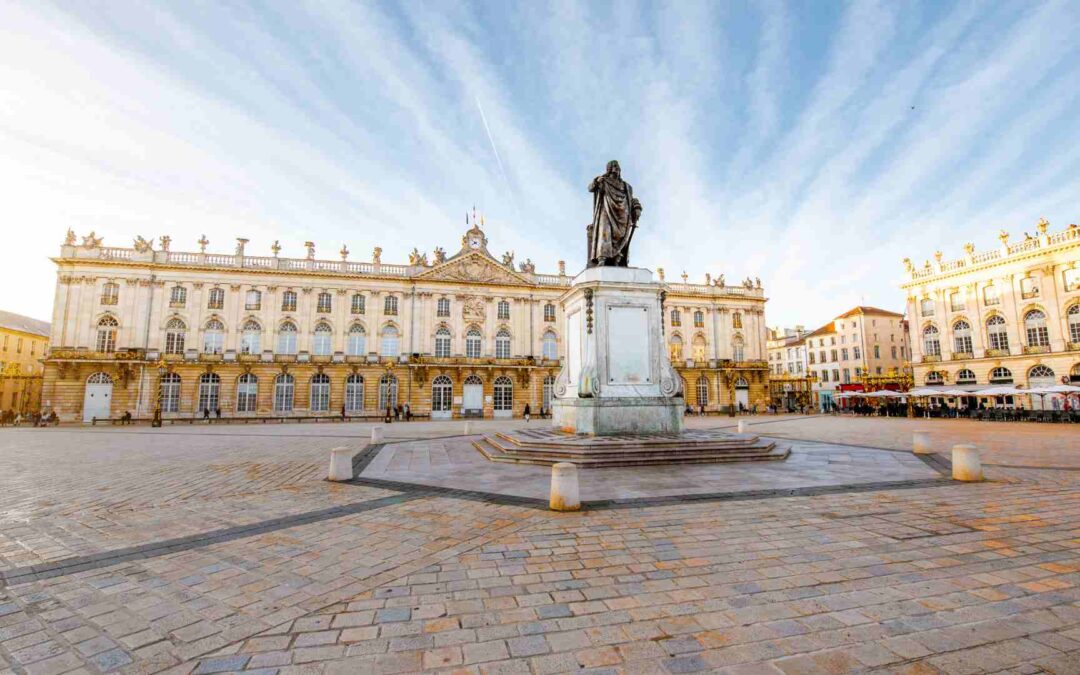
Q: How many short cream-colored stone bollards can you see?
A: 7